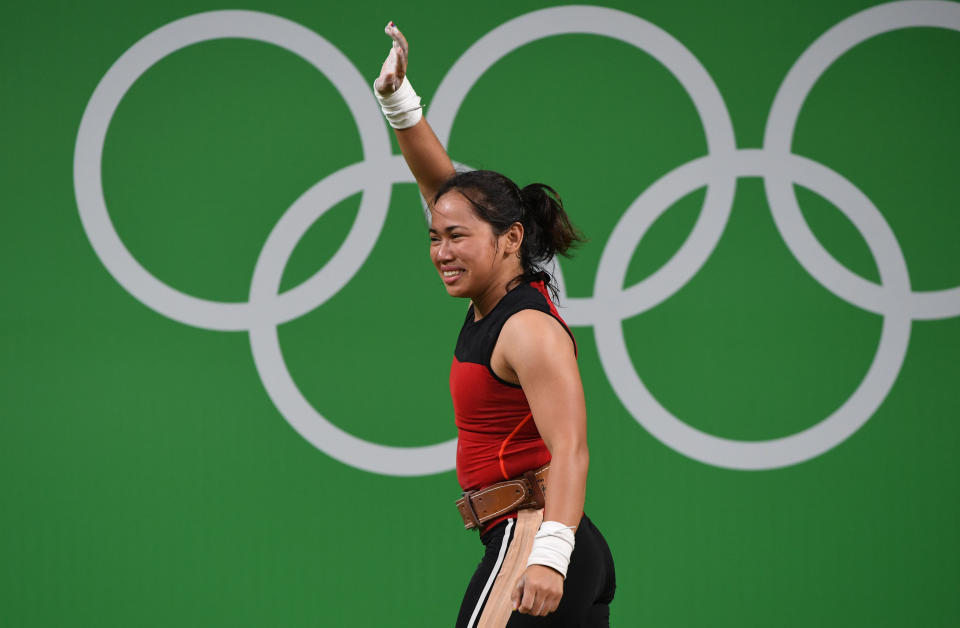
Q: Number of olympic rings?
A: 5